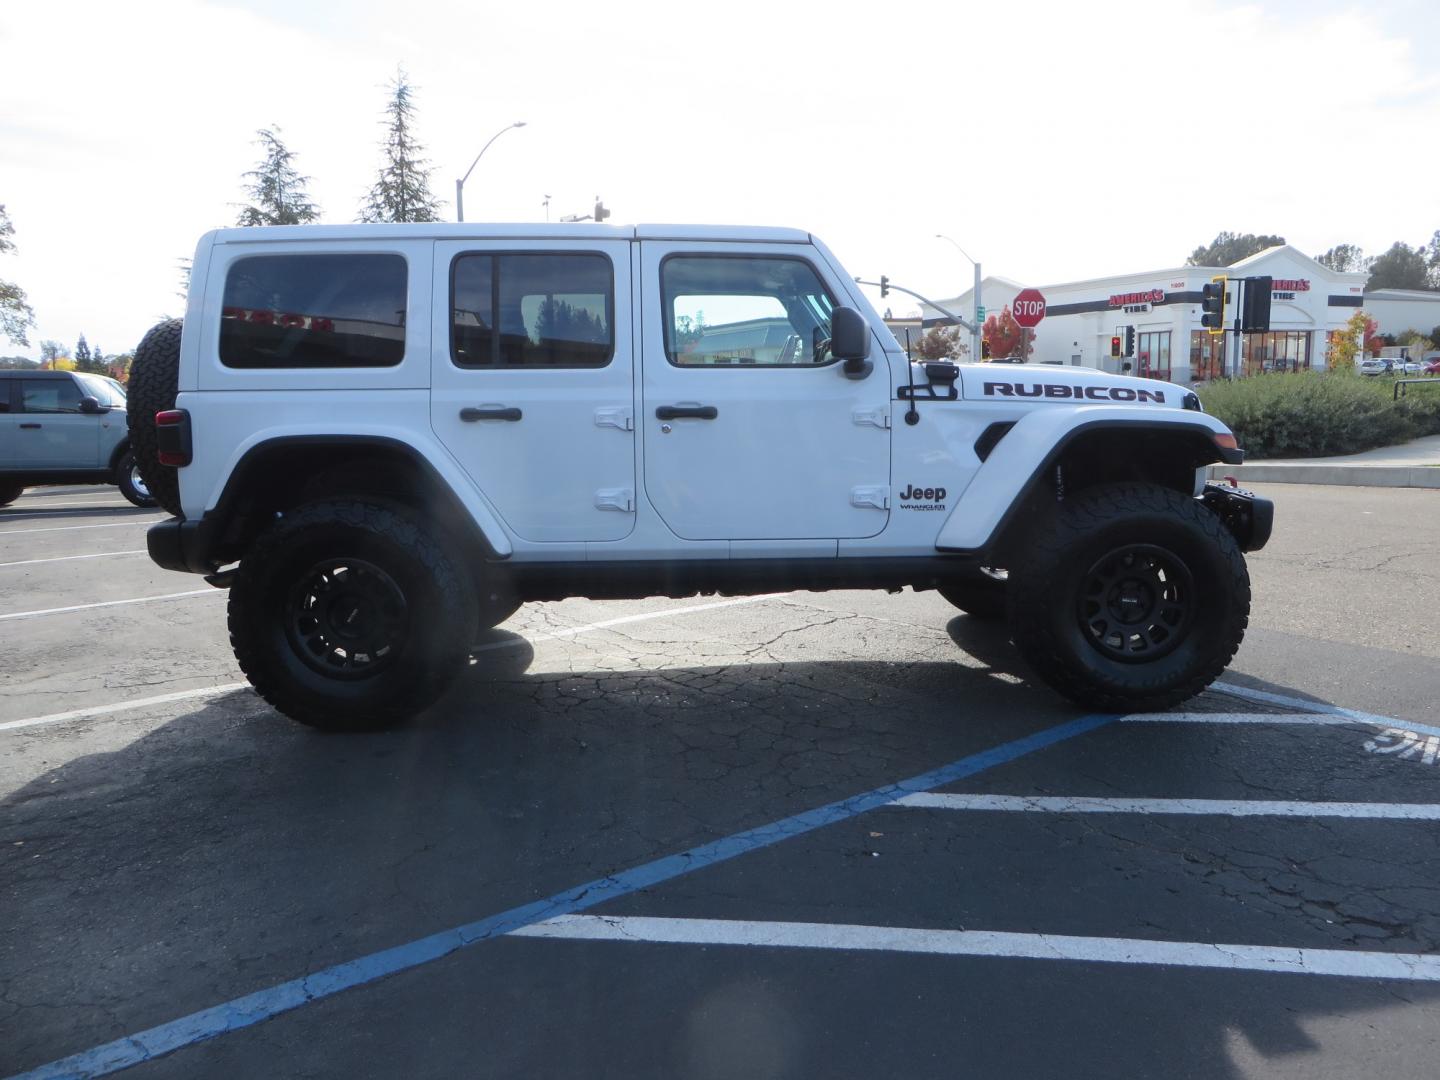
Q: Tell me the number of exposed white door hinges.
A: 4